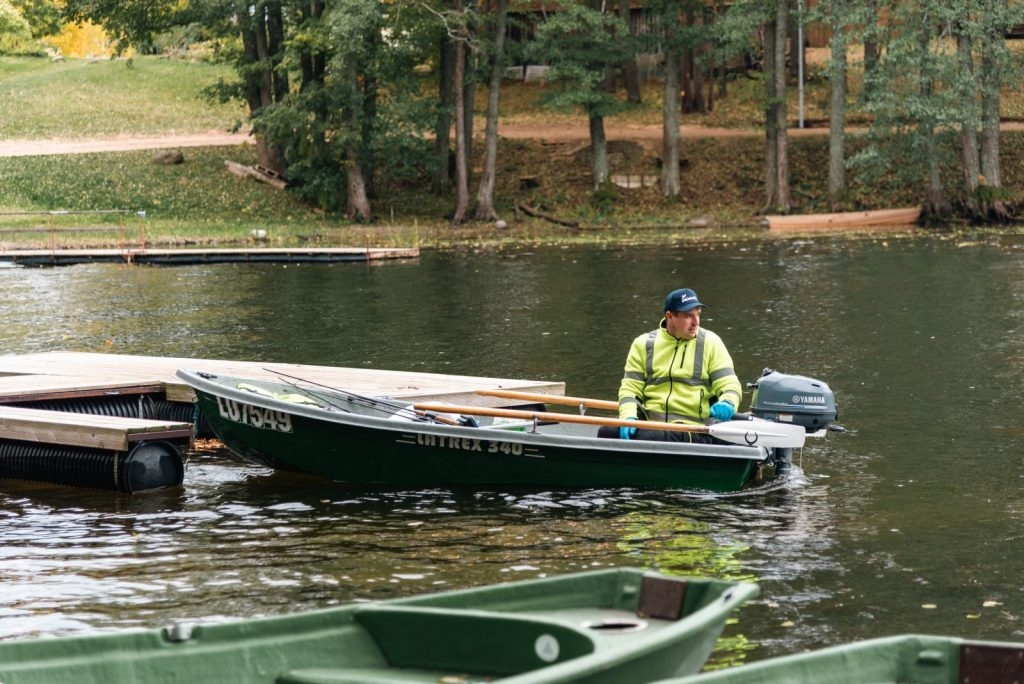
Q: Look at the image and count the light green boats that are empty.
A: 2